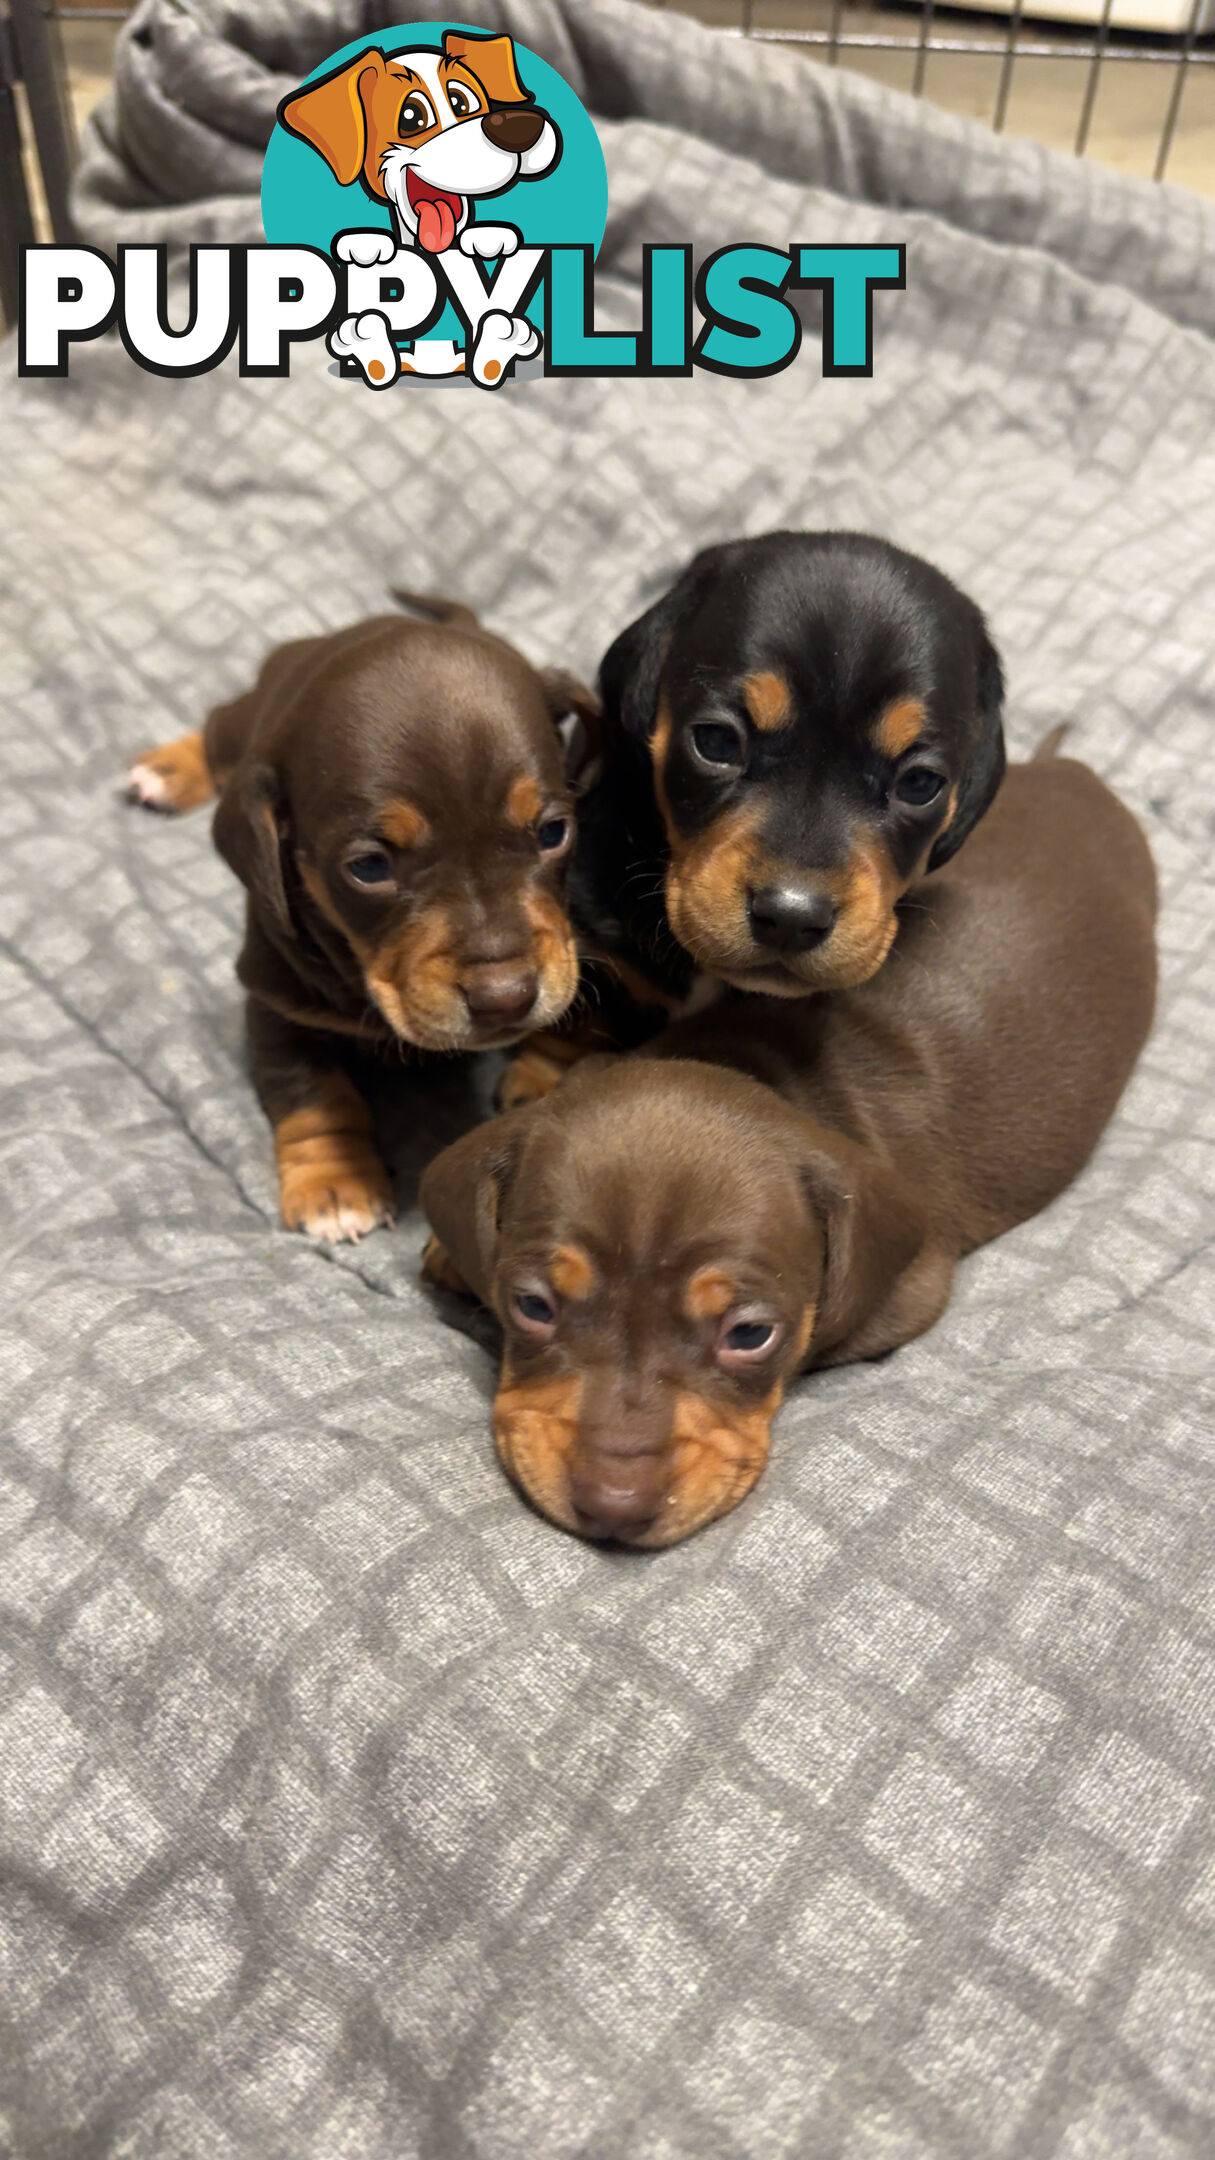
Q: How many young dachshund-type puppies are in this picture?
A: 3